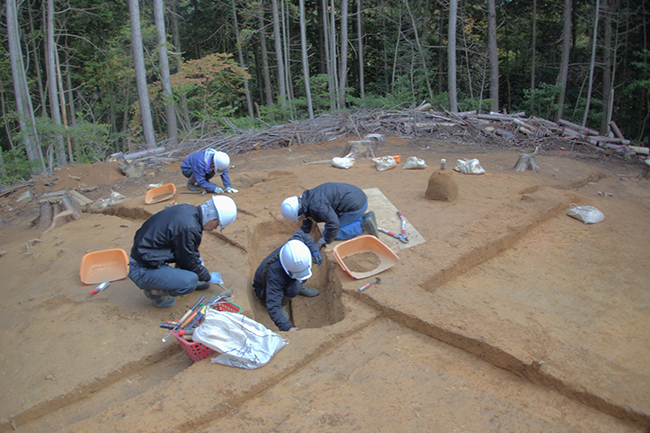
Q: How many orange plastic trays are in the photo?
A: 4